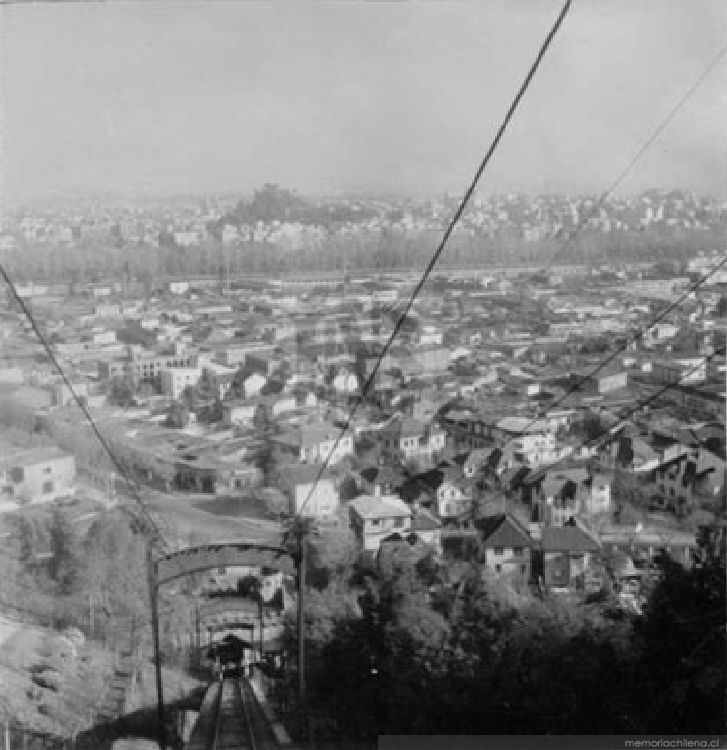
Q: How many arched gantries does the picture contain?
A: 3